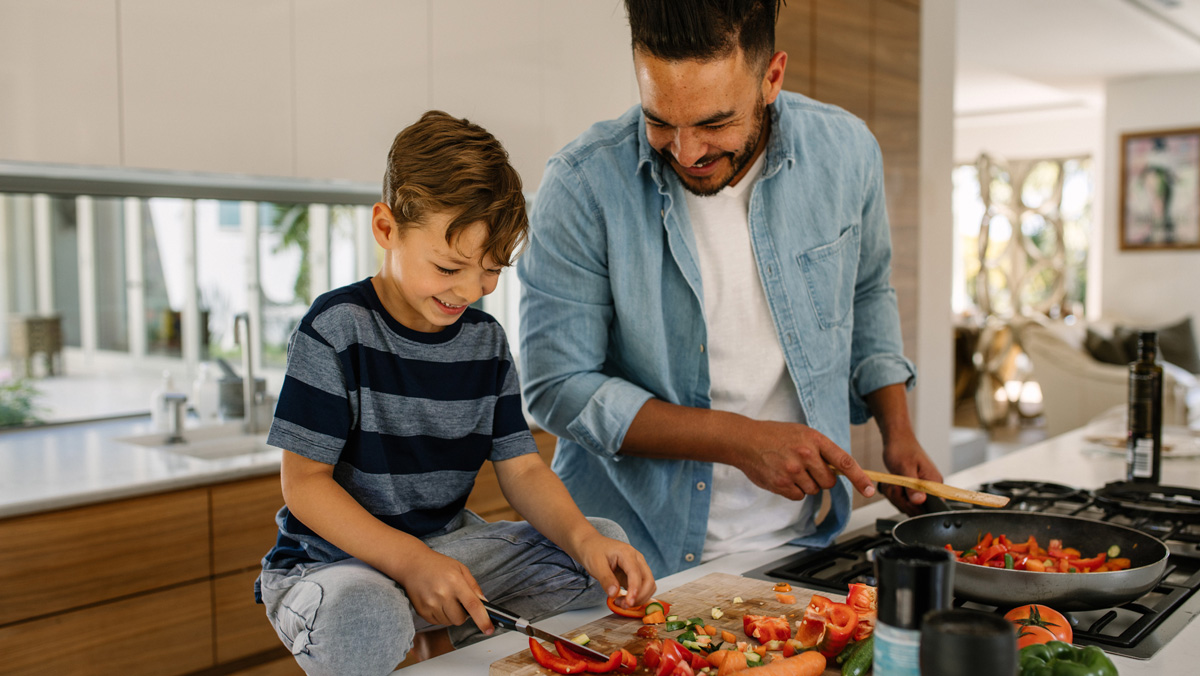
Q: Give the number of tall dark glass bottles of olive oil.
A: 1